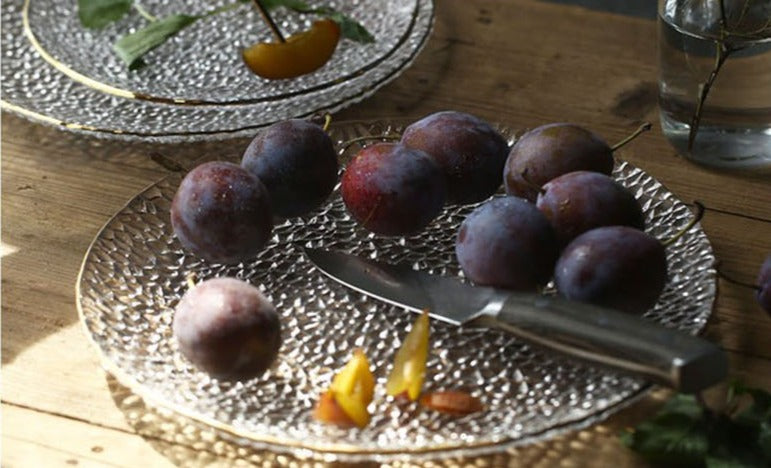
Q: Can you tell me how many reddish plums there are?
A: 1